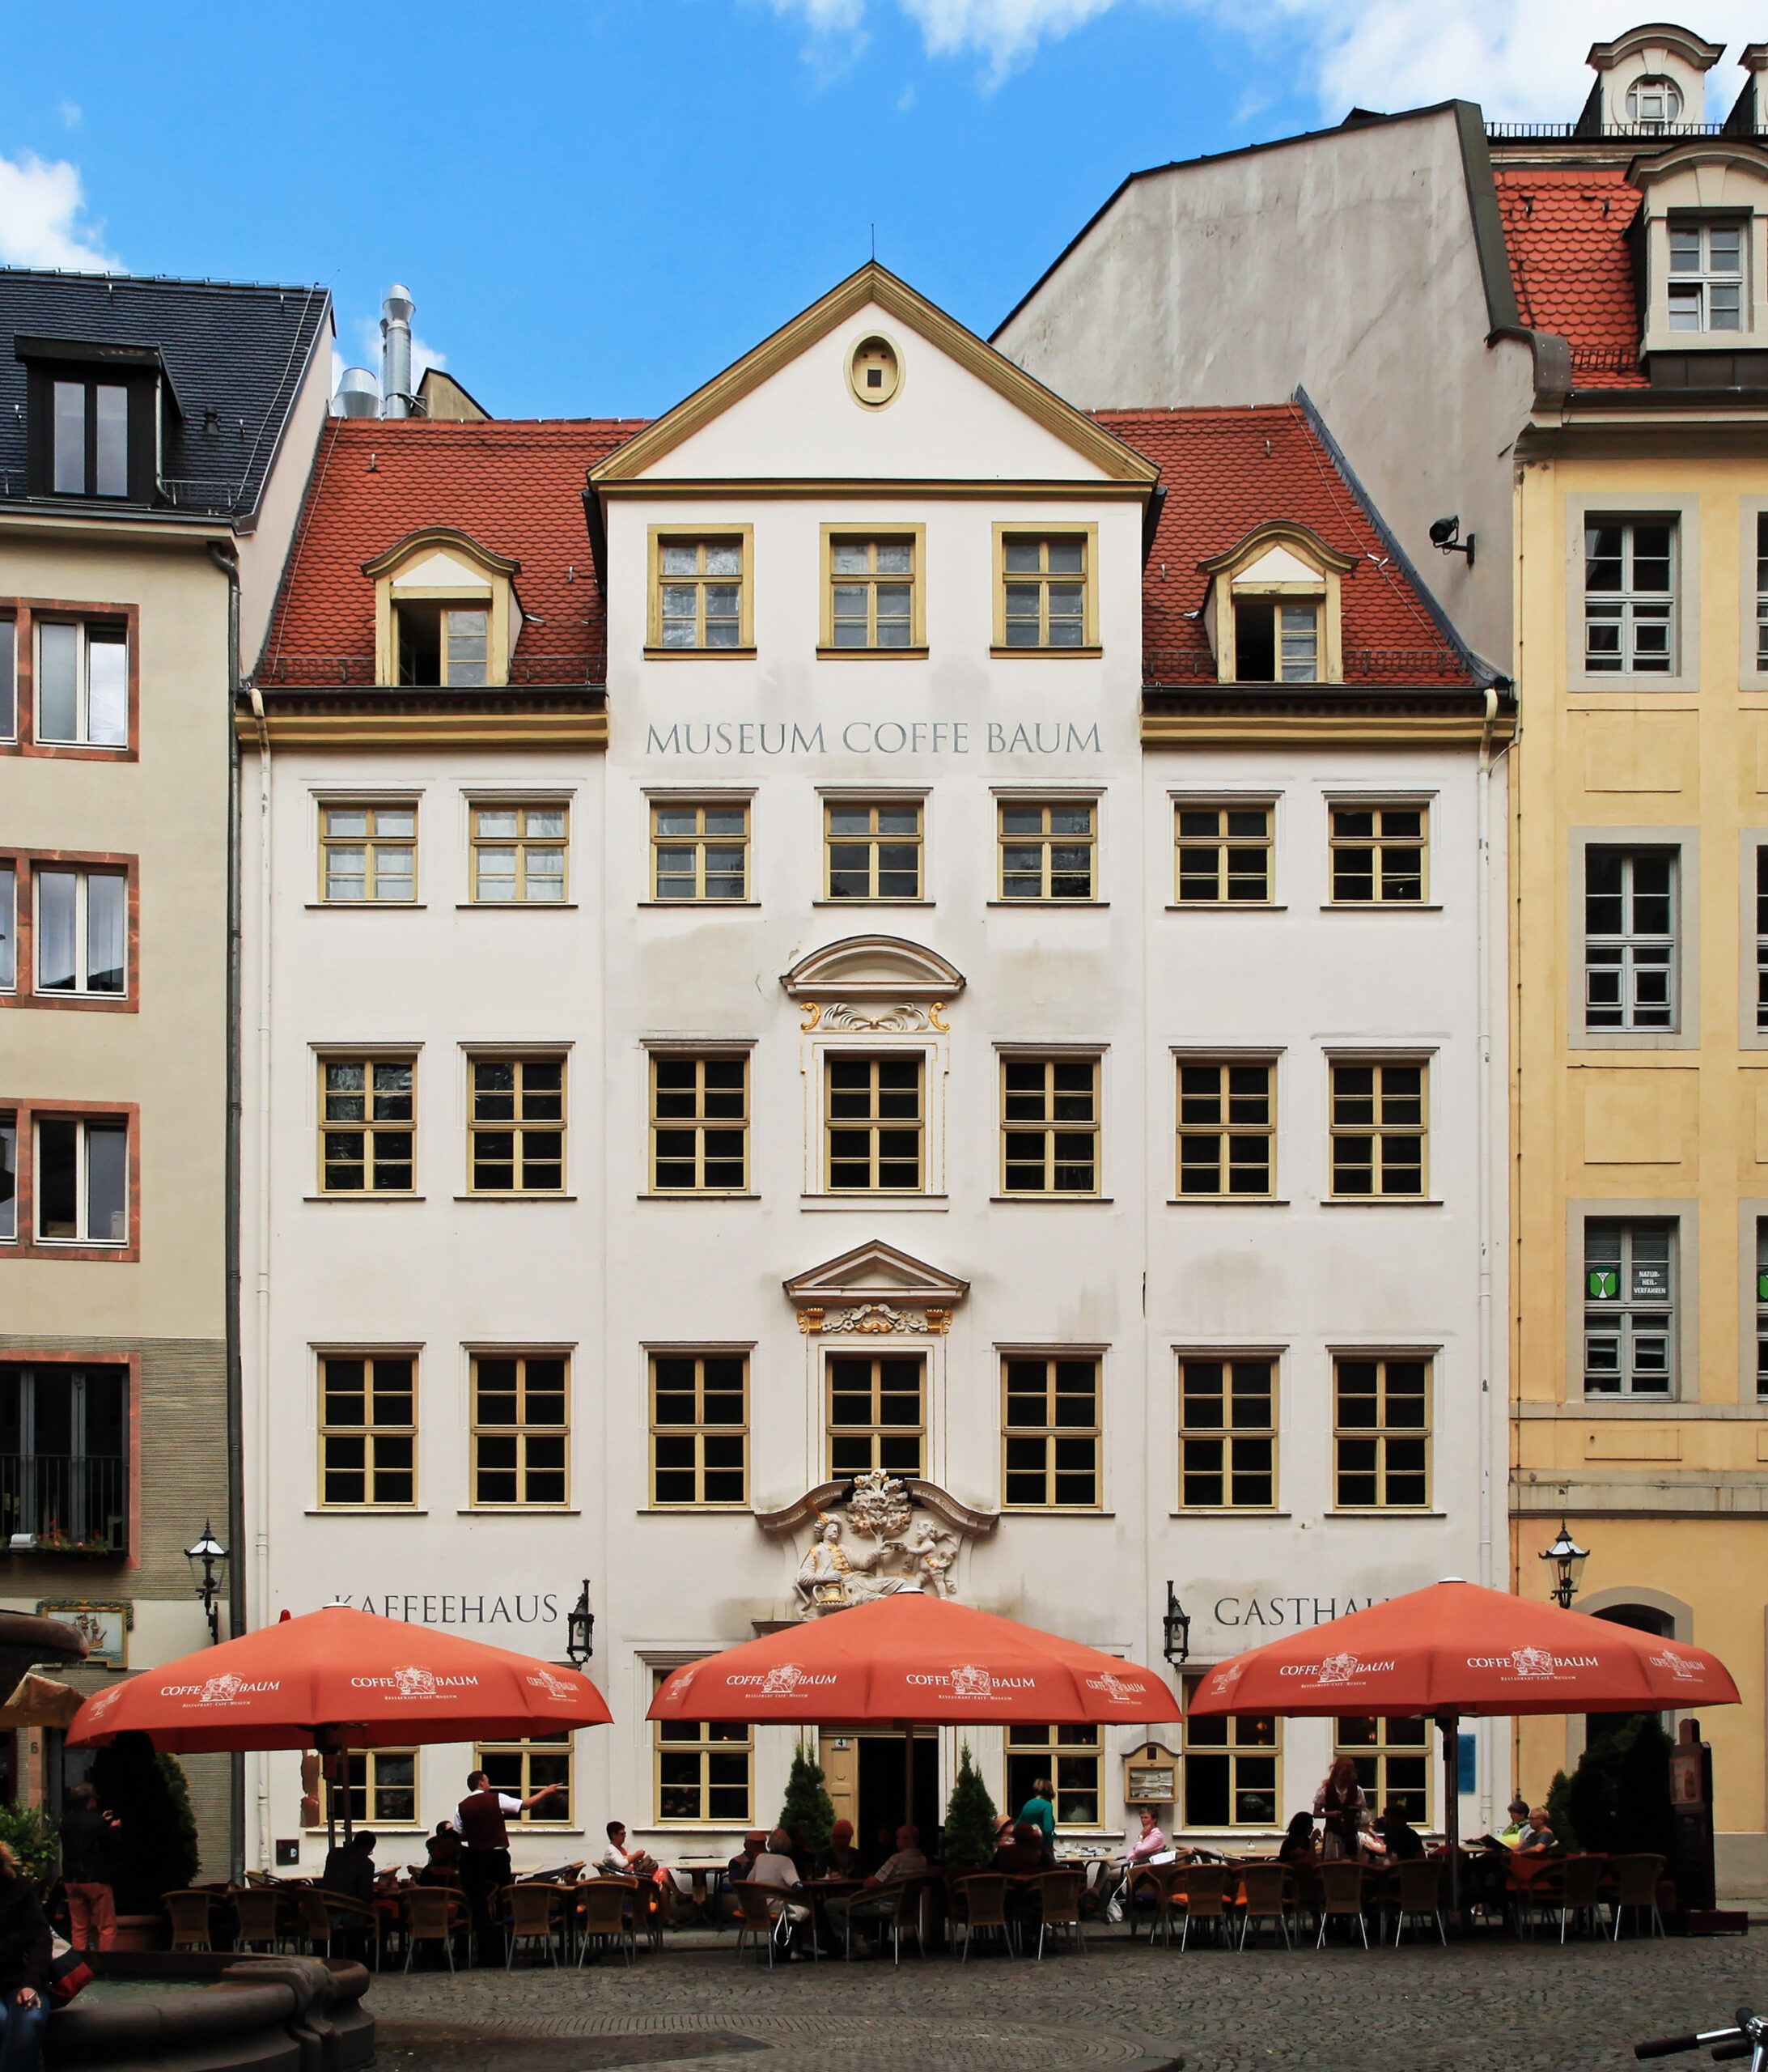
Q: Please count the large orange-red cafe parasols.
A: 3